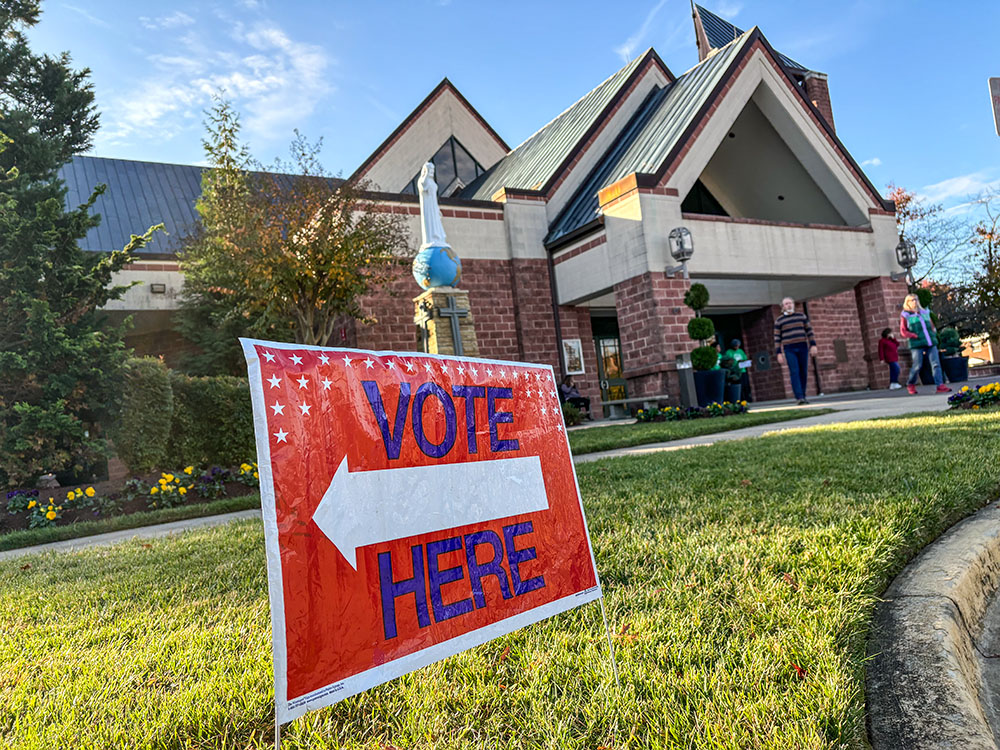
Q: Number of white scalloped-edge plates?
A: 0